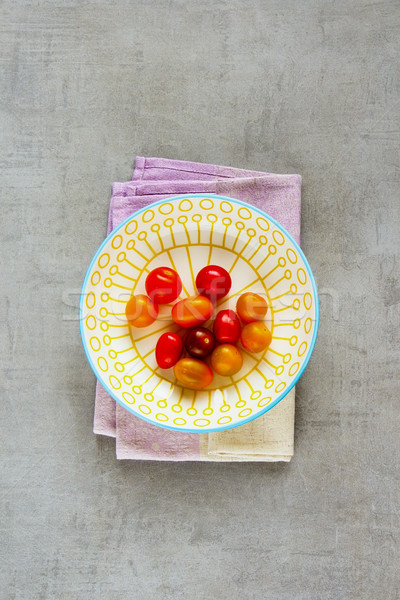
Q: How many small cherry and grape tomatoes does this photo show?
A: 11